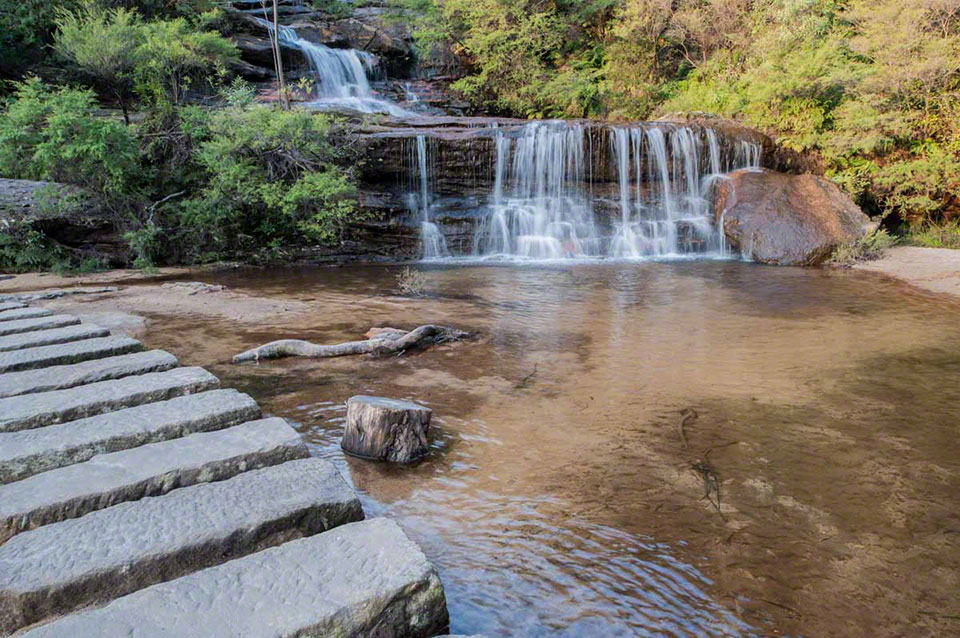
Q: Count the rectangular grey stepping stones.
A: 11